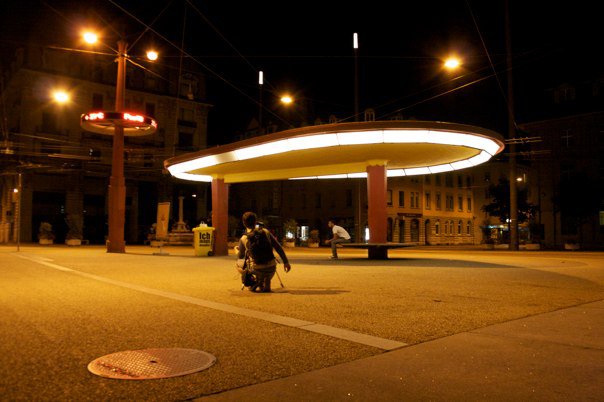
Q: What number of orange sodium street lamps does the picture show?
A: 5